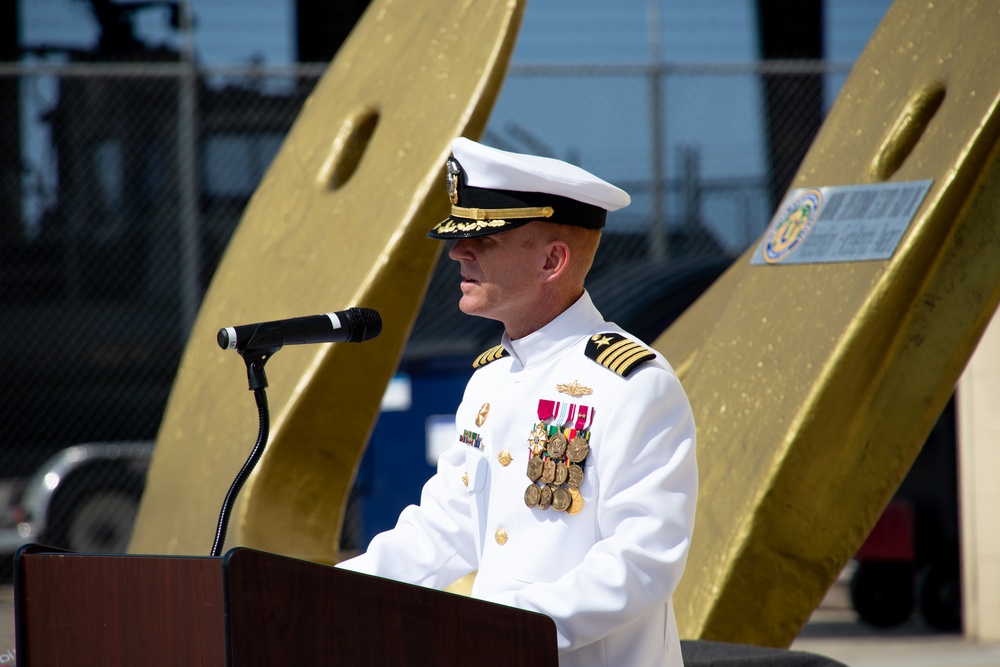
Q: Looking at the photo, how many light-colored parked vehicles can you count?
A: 1